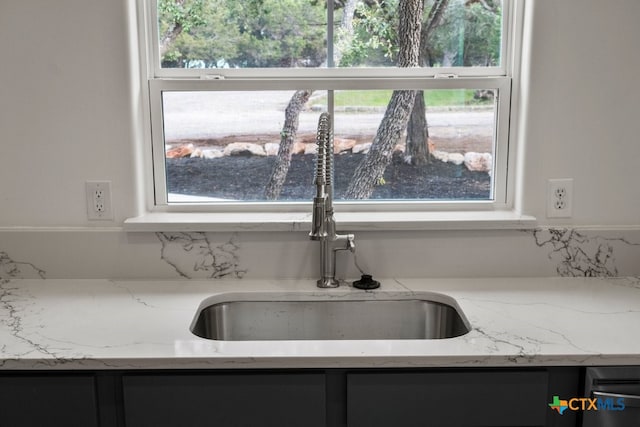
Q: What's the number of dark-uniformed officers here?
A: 0